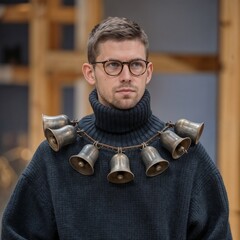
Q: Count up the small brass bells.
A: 7